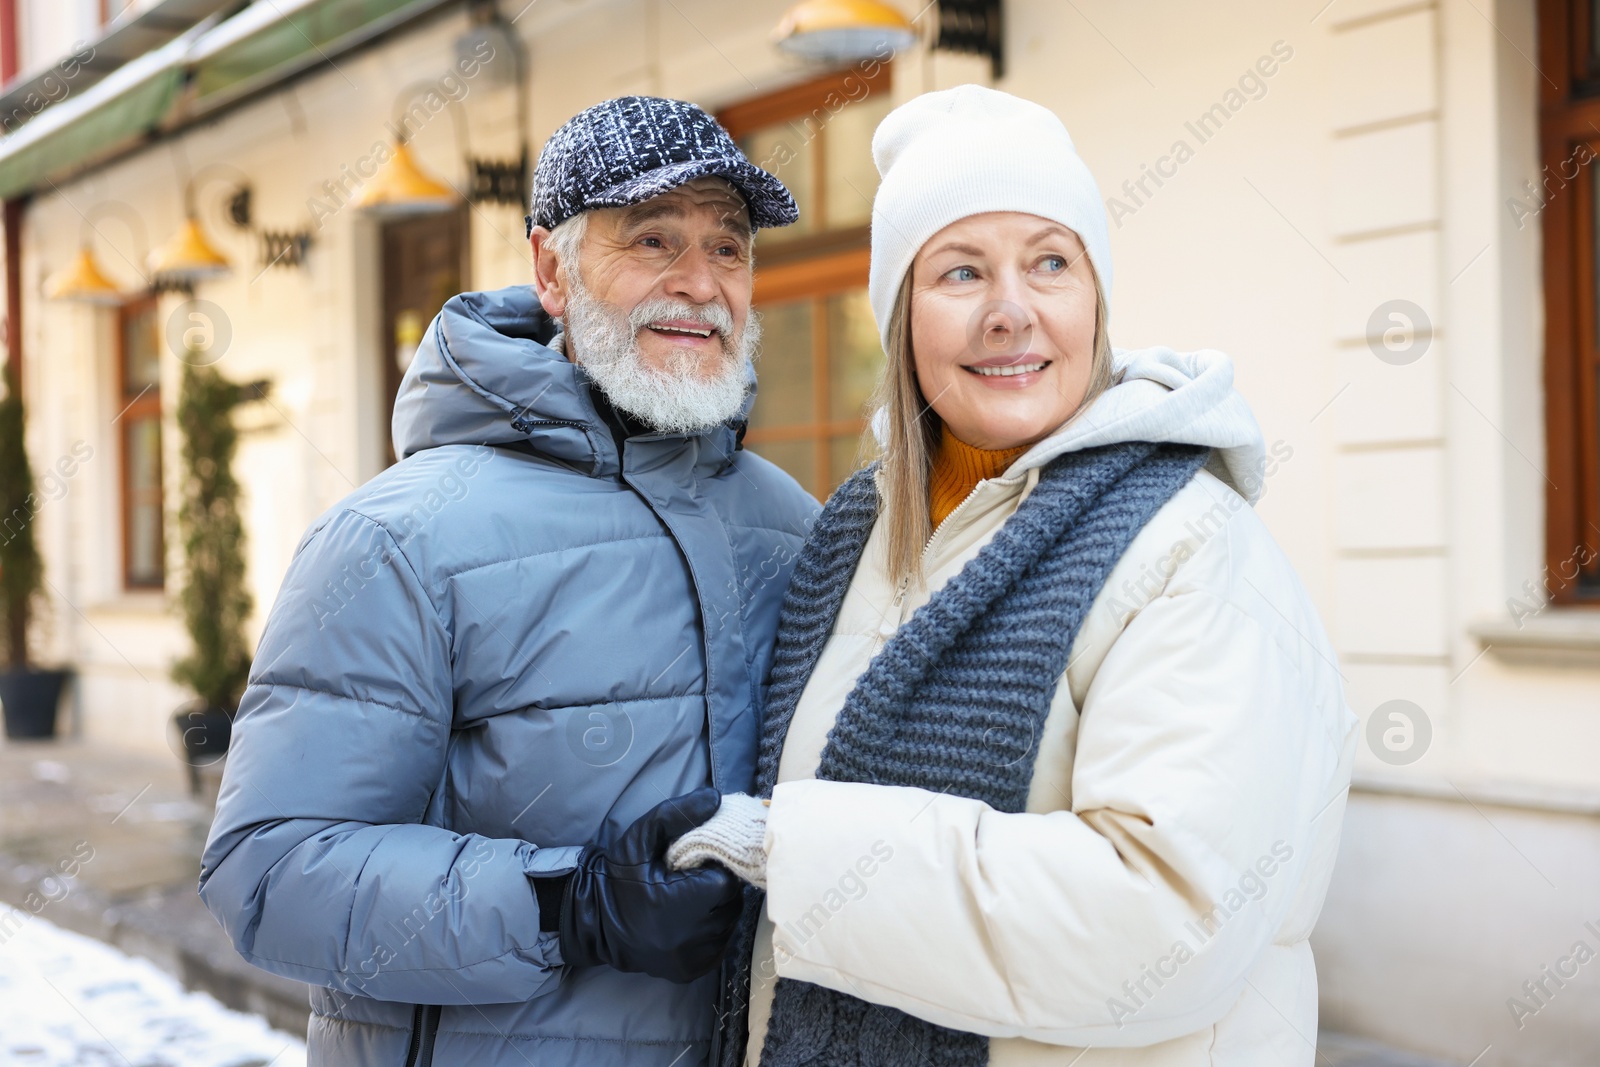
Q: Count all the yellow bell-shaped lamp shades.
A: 4